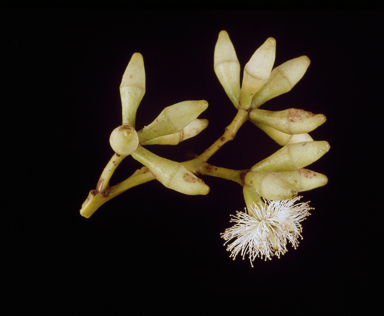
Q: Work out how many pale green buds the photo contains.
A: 13